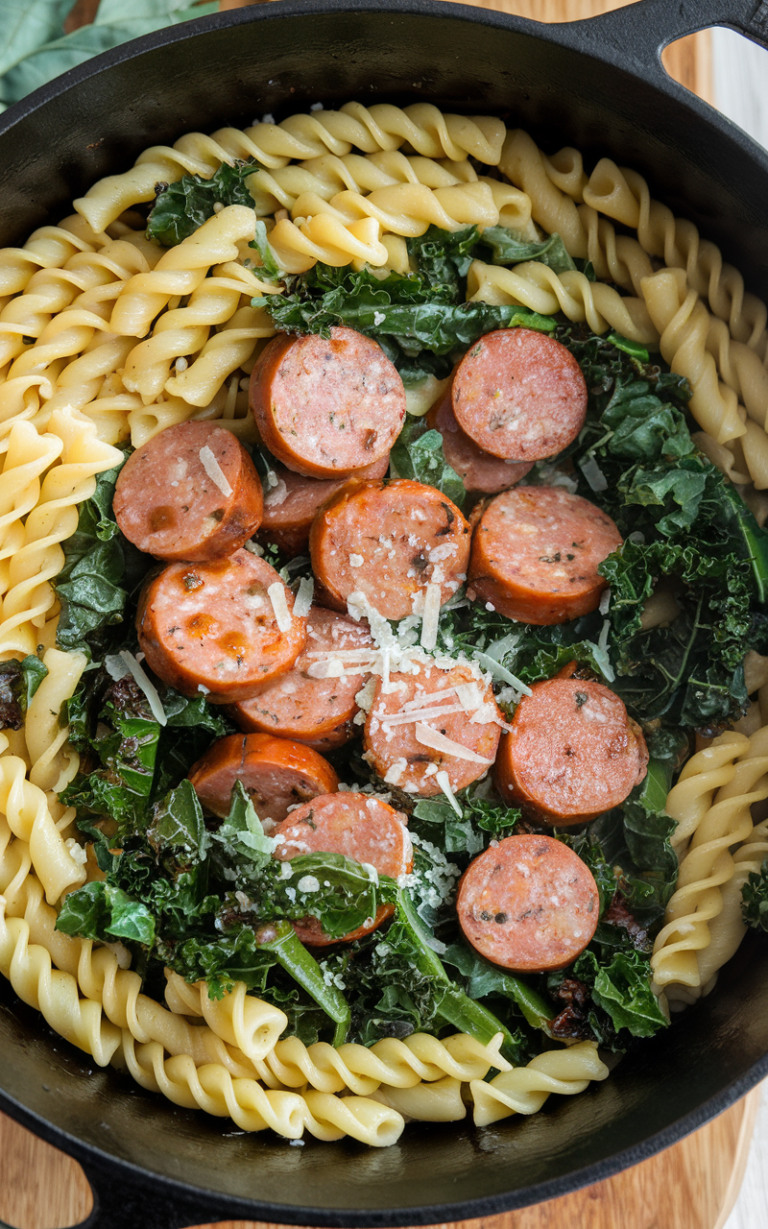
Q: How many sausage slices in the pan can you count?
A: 14